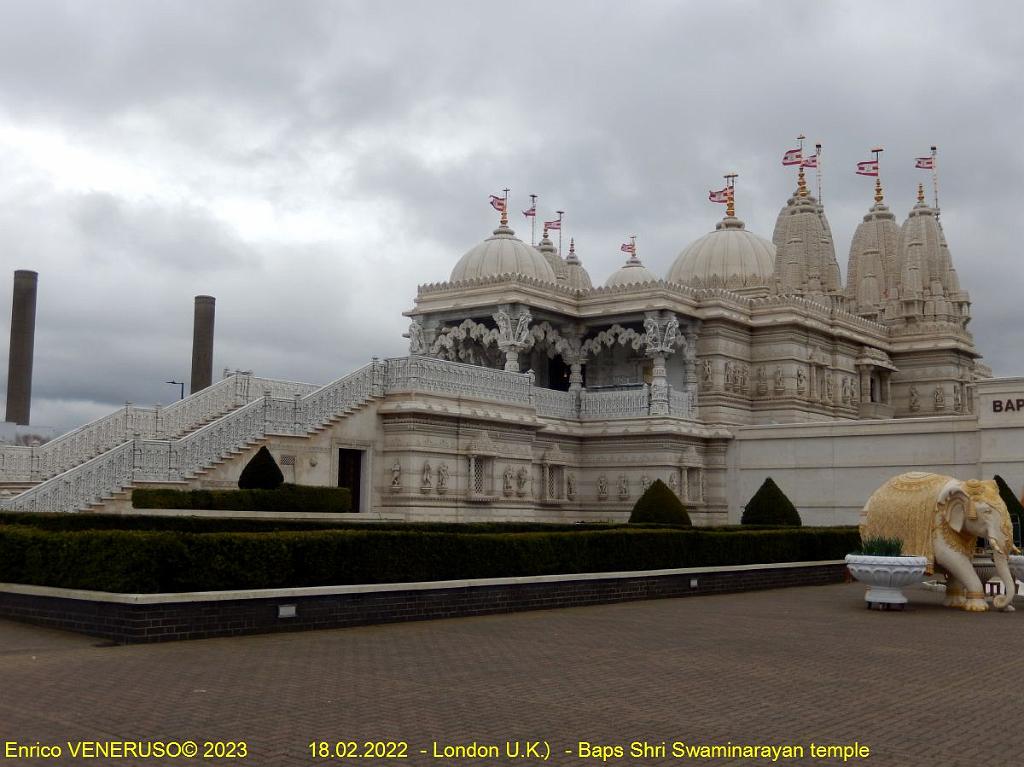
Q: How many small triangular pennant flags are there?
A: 9